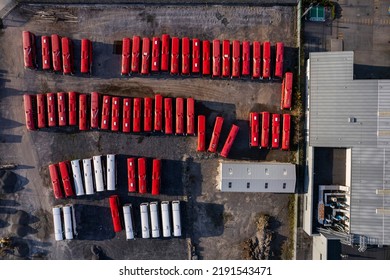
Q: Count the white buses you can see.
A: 11